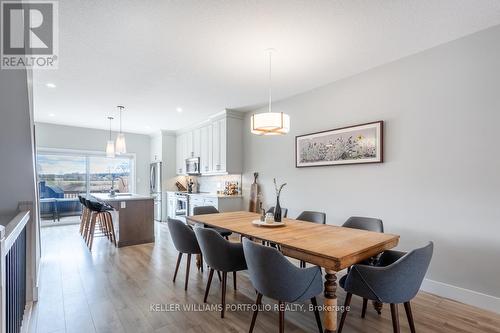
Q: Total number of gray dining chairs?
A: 8